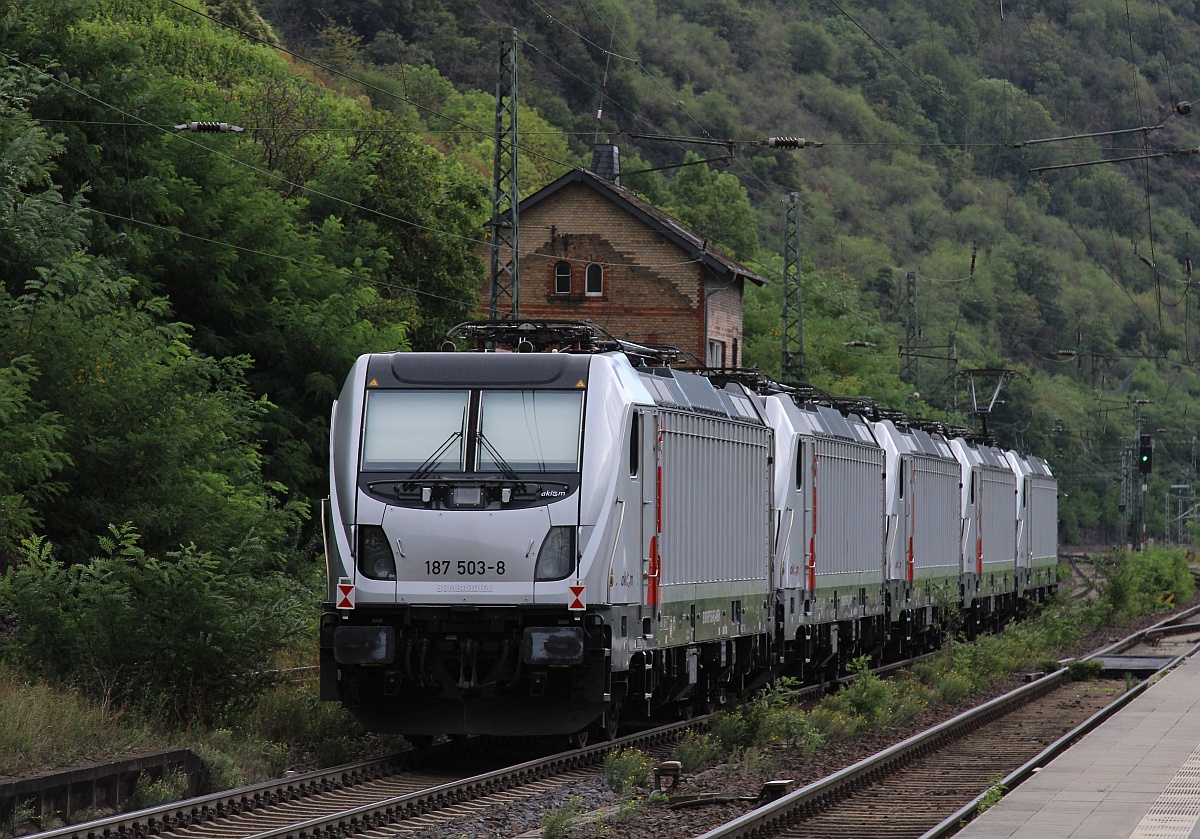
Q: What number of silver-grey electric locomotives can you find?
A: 5